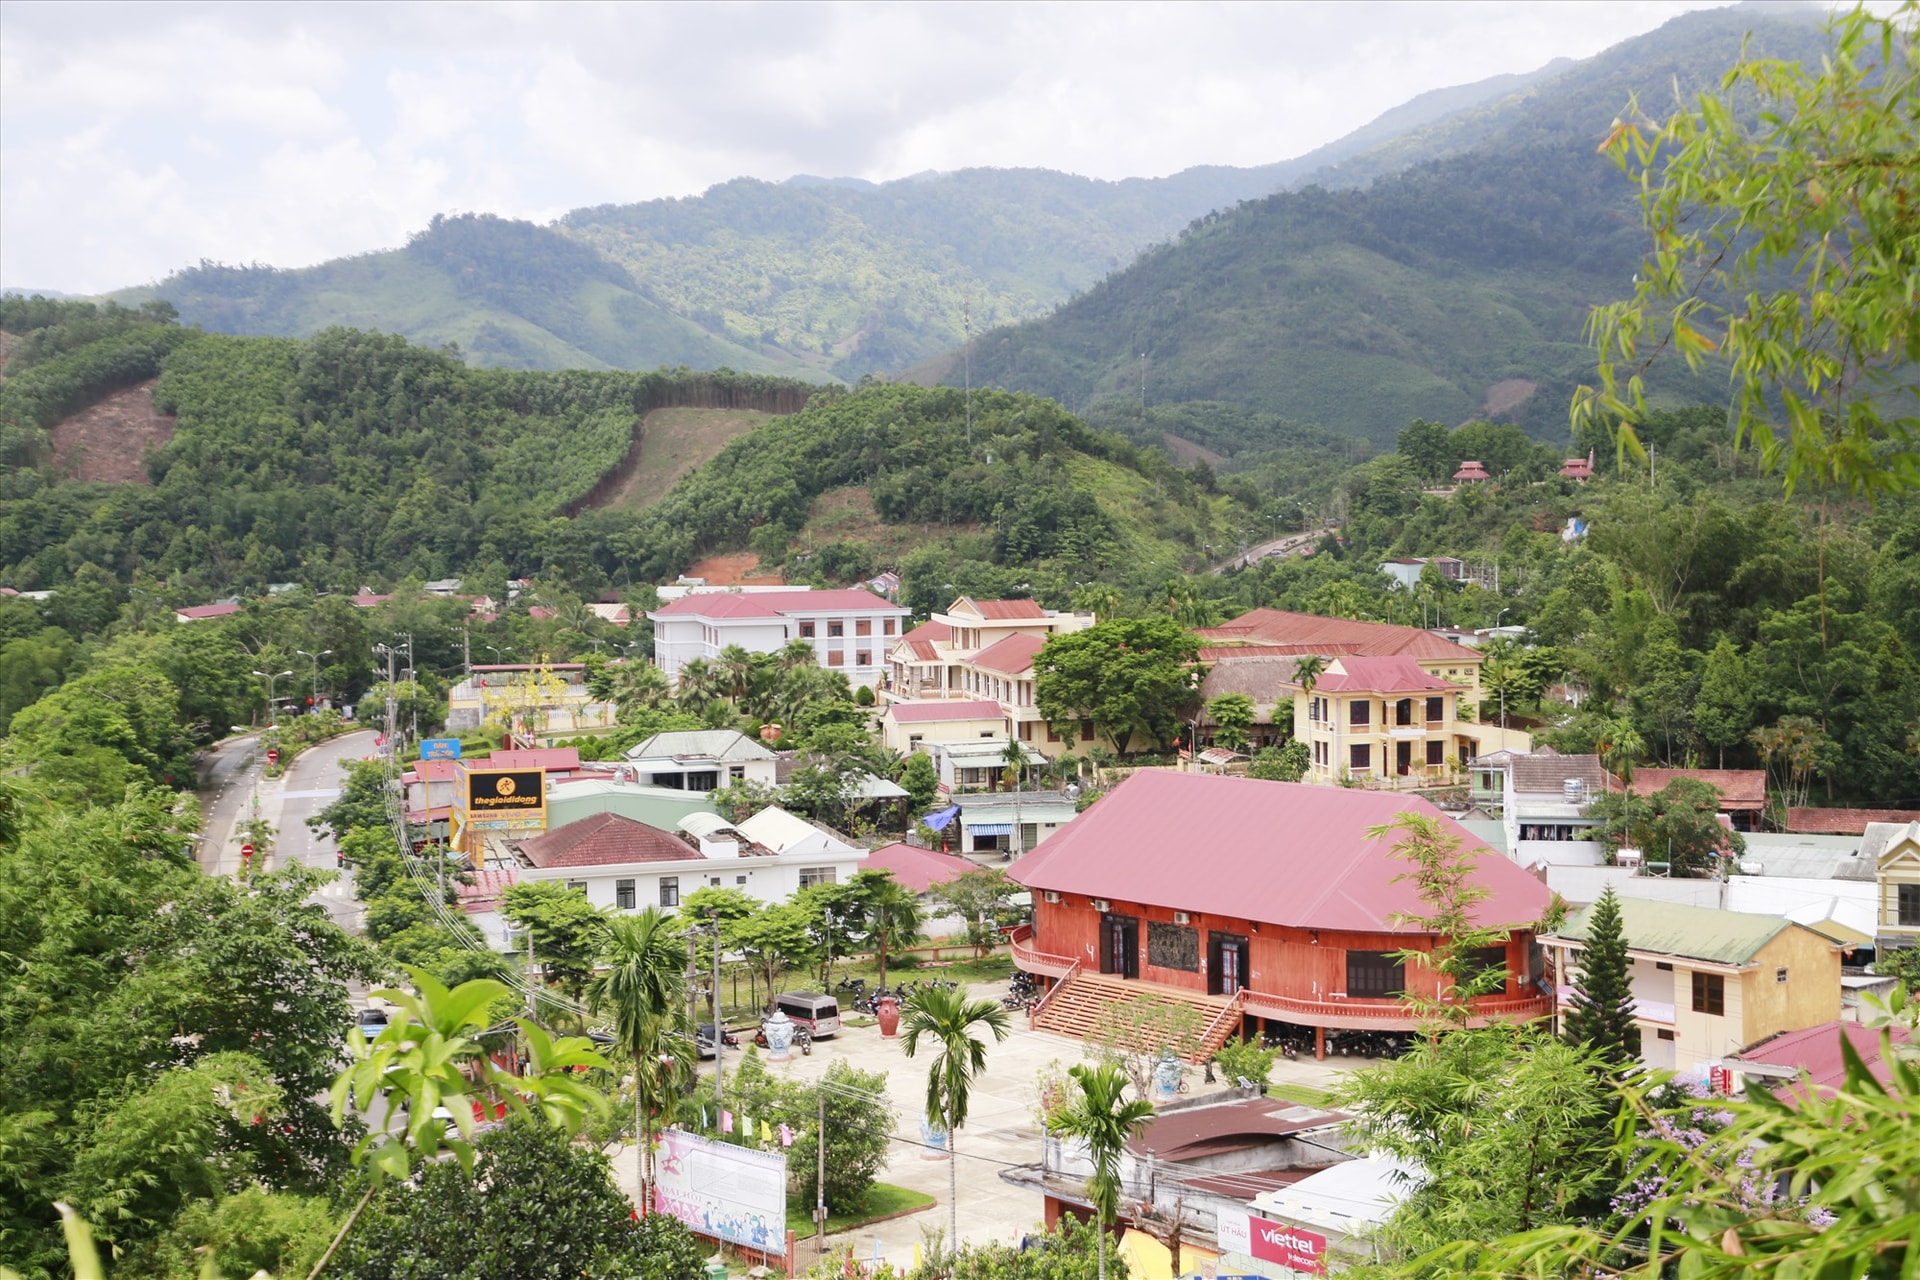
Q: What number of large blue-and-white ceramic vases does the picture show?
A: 3